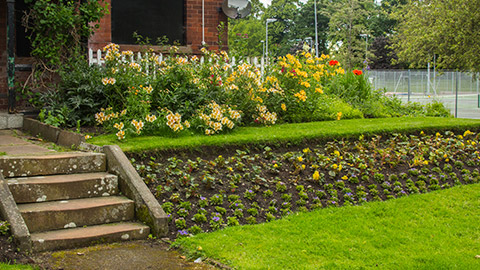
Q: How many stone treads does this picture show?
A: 4